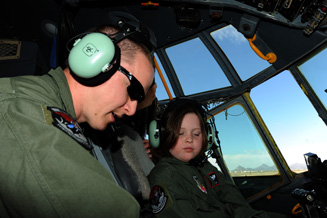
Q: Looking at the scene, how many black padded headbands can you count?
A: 2